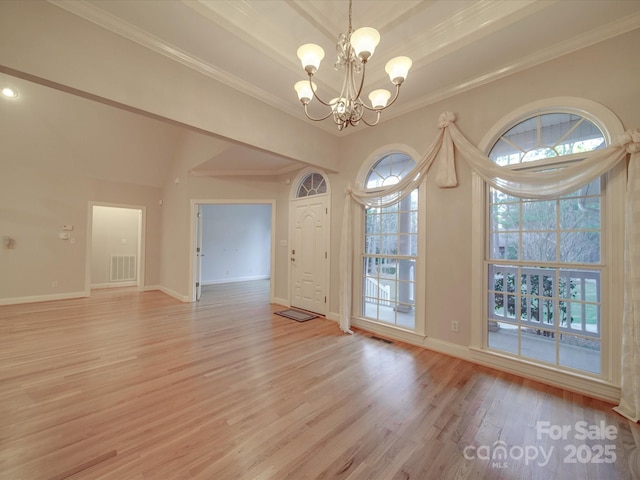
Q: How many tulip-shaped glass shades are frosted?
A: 6